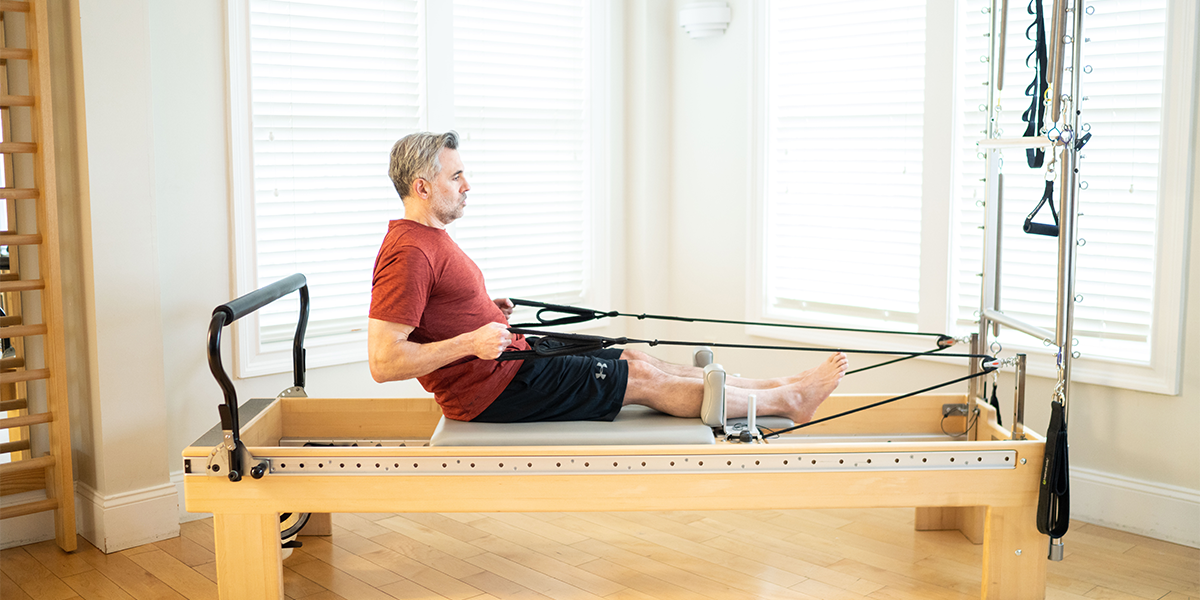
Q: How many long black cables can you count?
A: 2